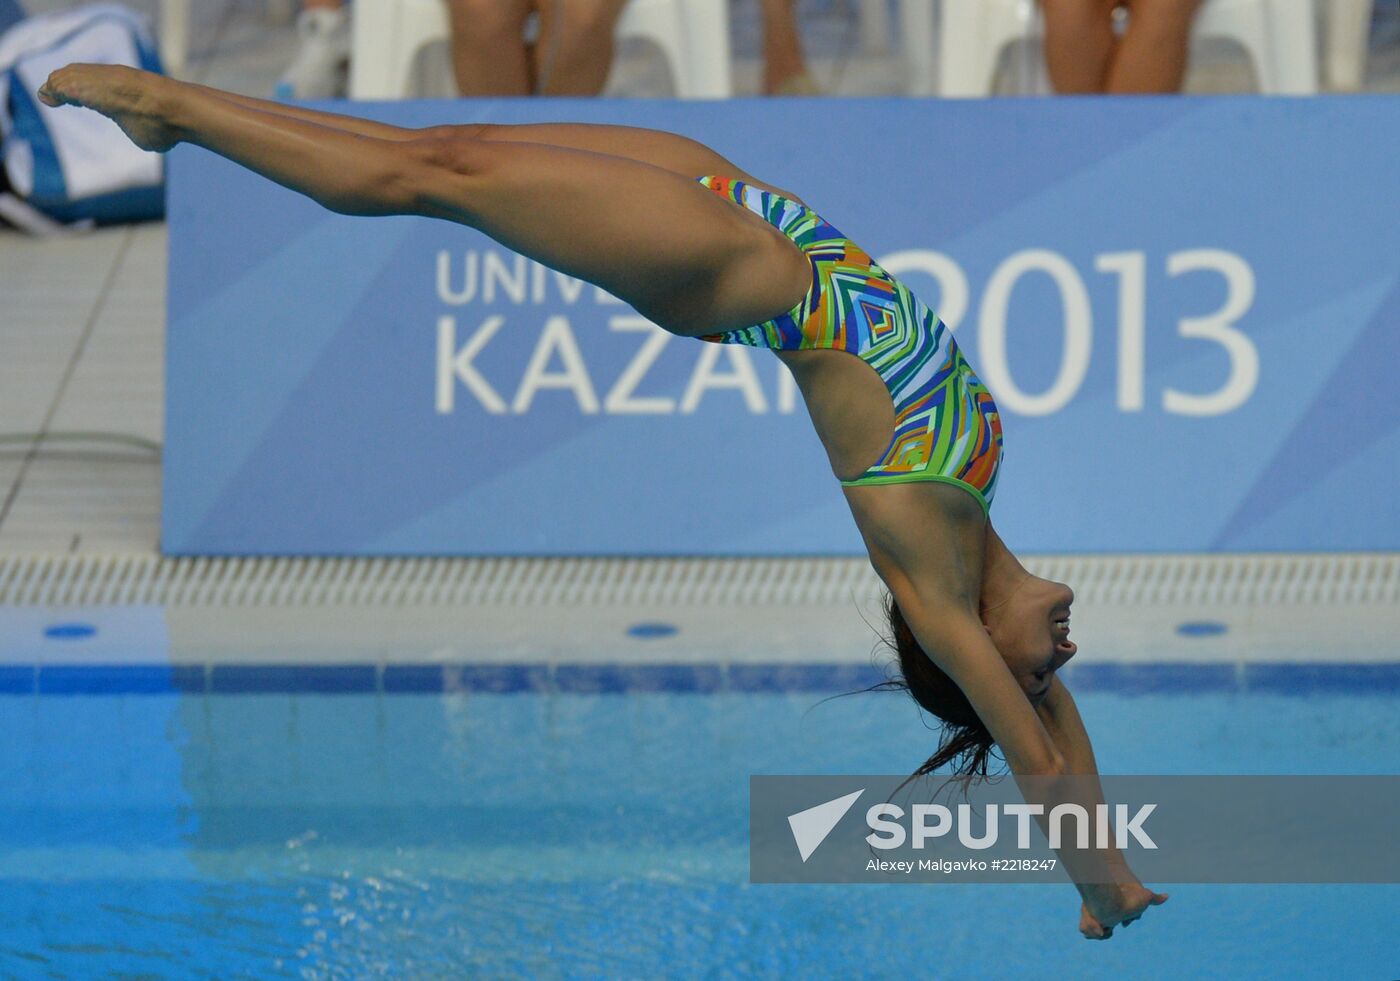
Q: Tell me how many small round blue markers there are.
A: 3